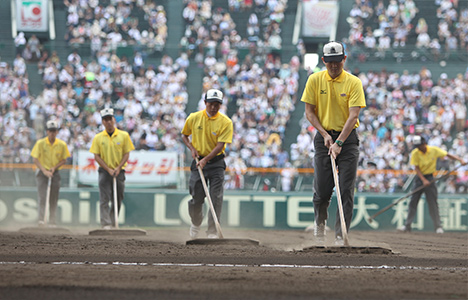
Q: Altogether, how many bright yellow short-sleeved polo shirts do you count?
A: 5